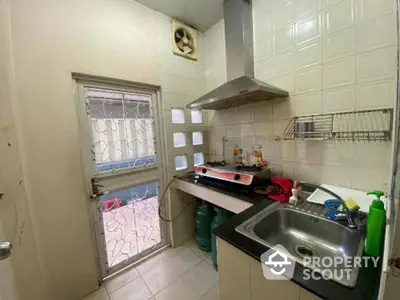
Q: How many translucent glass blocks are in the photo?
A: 6